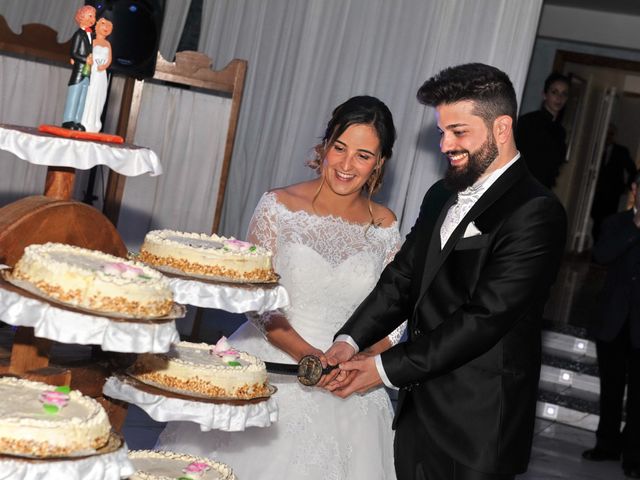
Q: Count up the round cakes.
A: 5